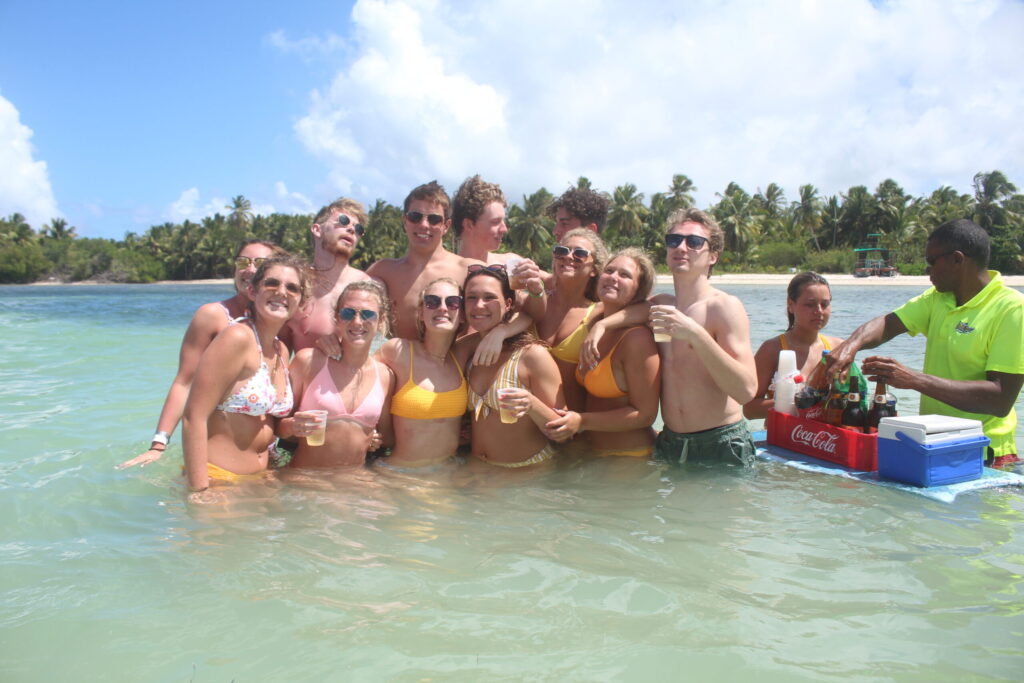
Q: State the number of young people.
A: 13